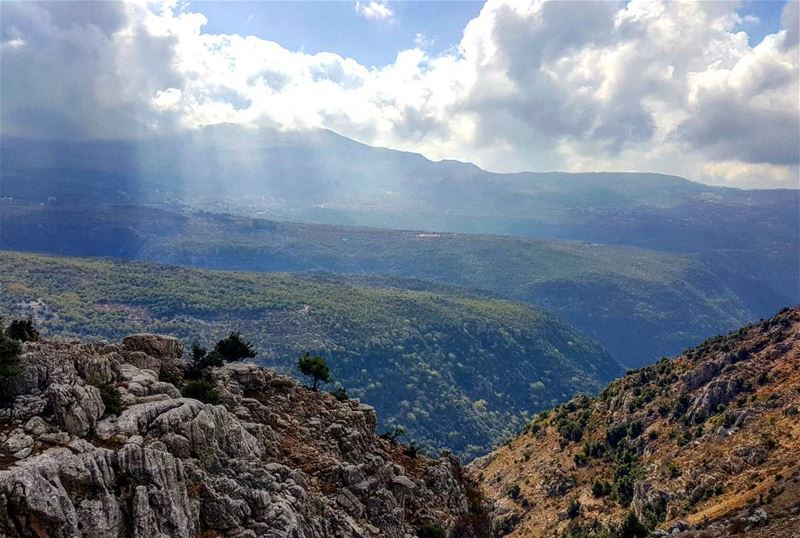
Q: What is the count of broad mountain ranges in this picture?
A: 3